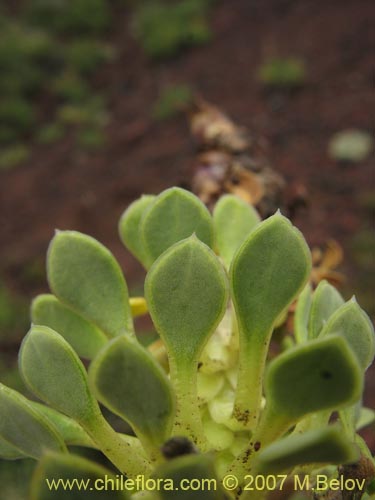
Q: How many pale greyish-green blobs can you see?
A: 1